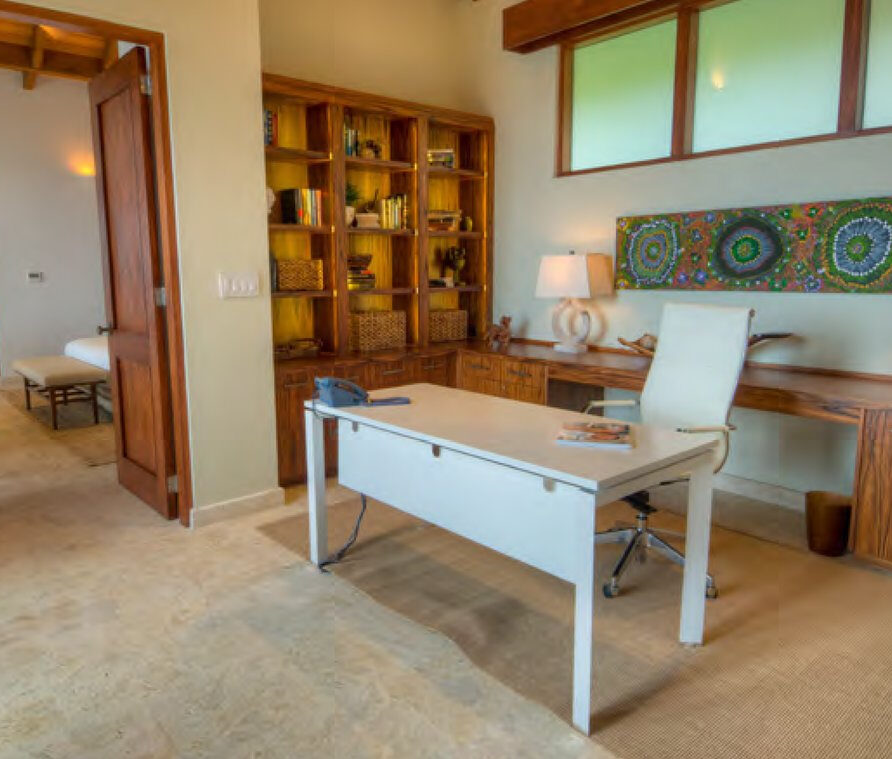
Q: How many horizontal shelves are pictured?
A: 9